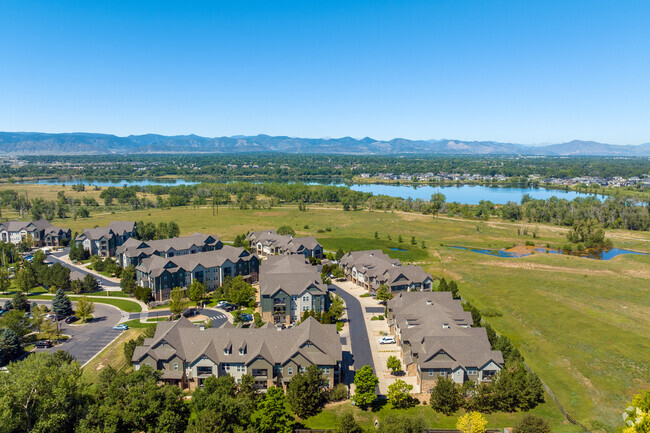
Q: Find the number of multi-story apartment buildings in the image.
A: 9